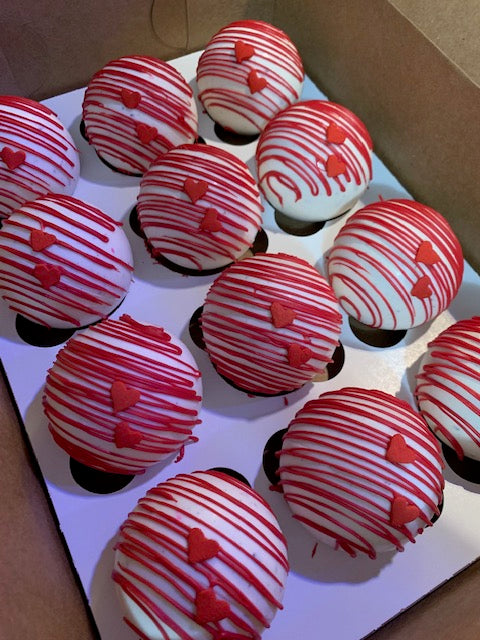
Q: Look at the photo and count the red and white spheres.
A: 12